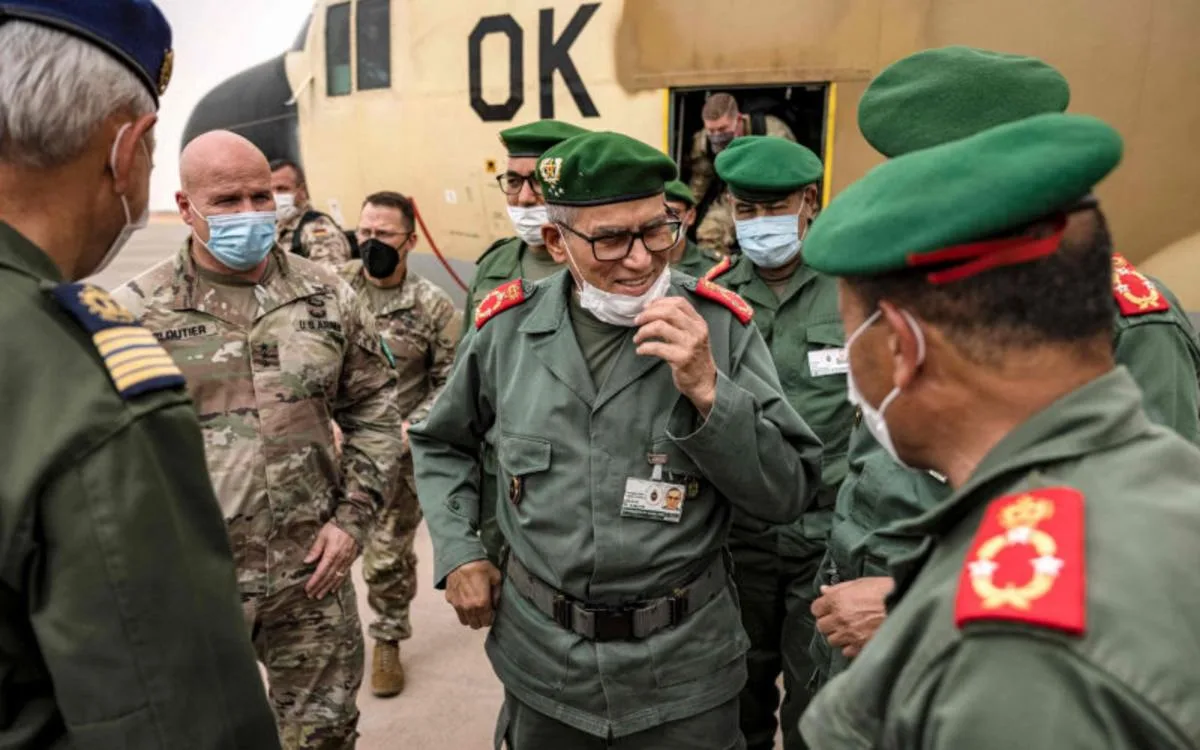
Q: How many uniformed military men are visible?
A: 11